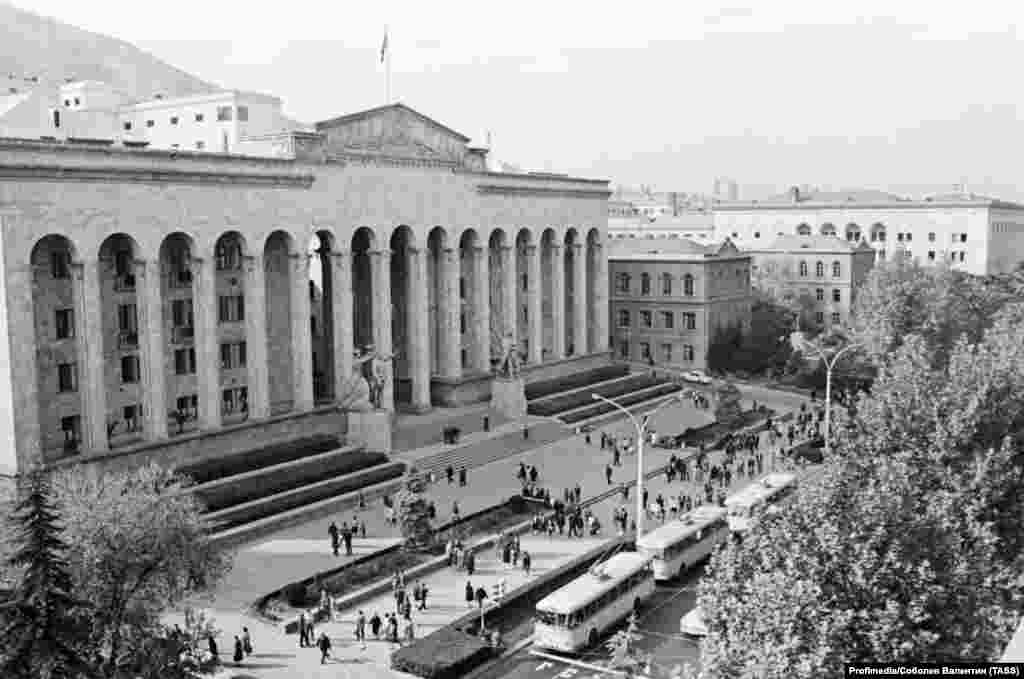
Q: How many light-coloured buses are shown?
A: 3